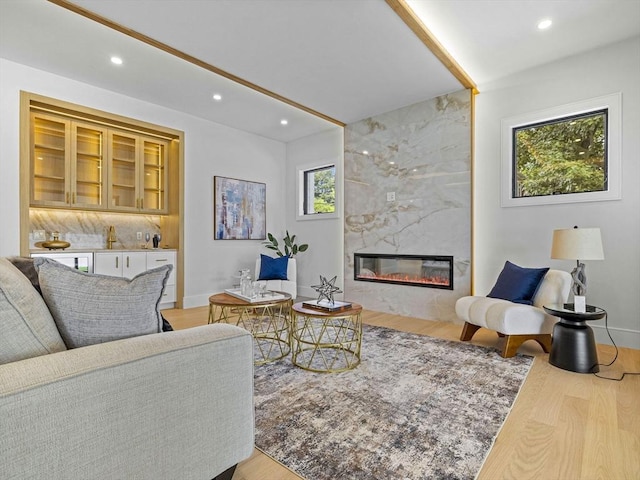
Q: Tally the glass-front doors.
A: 4